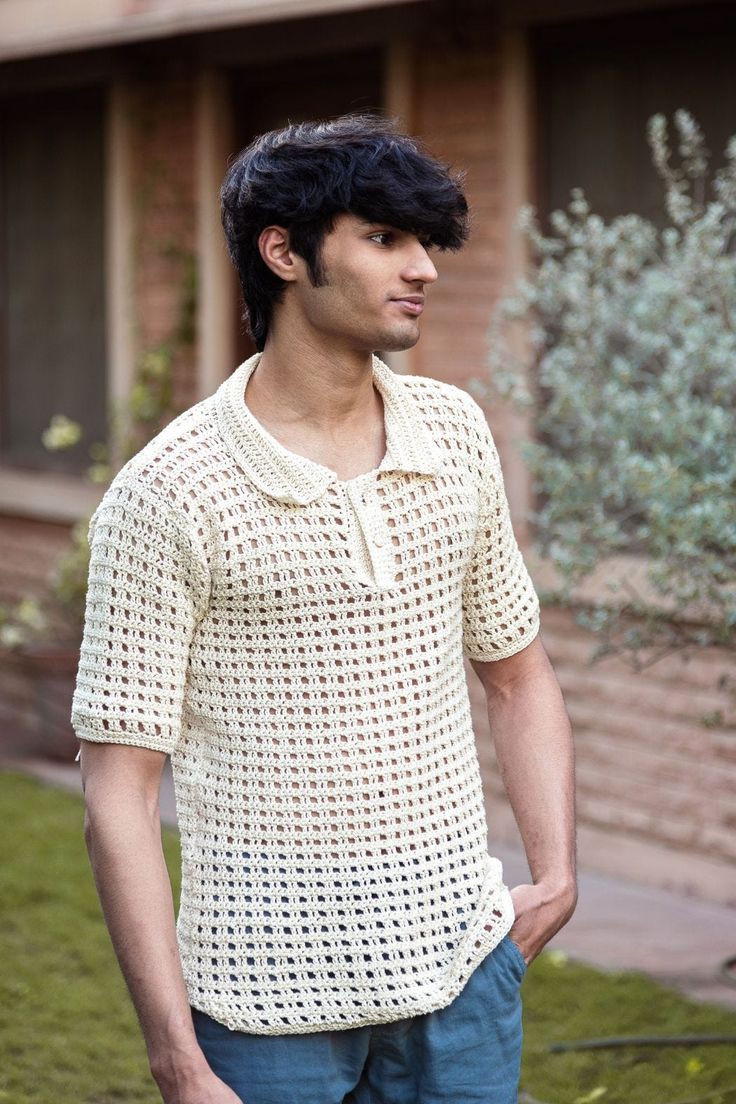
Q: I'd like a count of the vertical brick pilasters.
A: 2